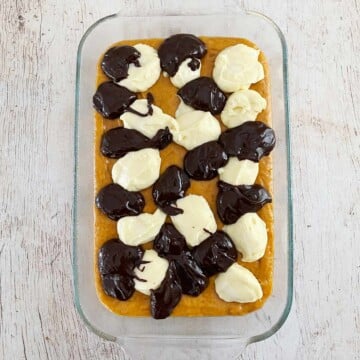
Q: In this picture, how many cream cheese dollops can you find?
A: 13